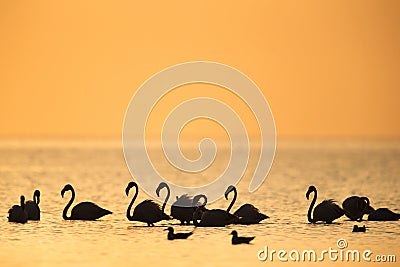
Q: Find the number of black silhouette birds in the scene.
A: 13